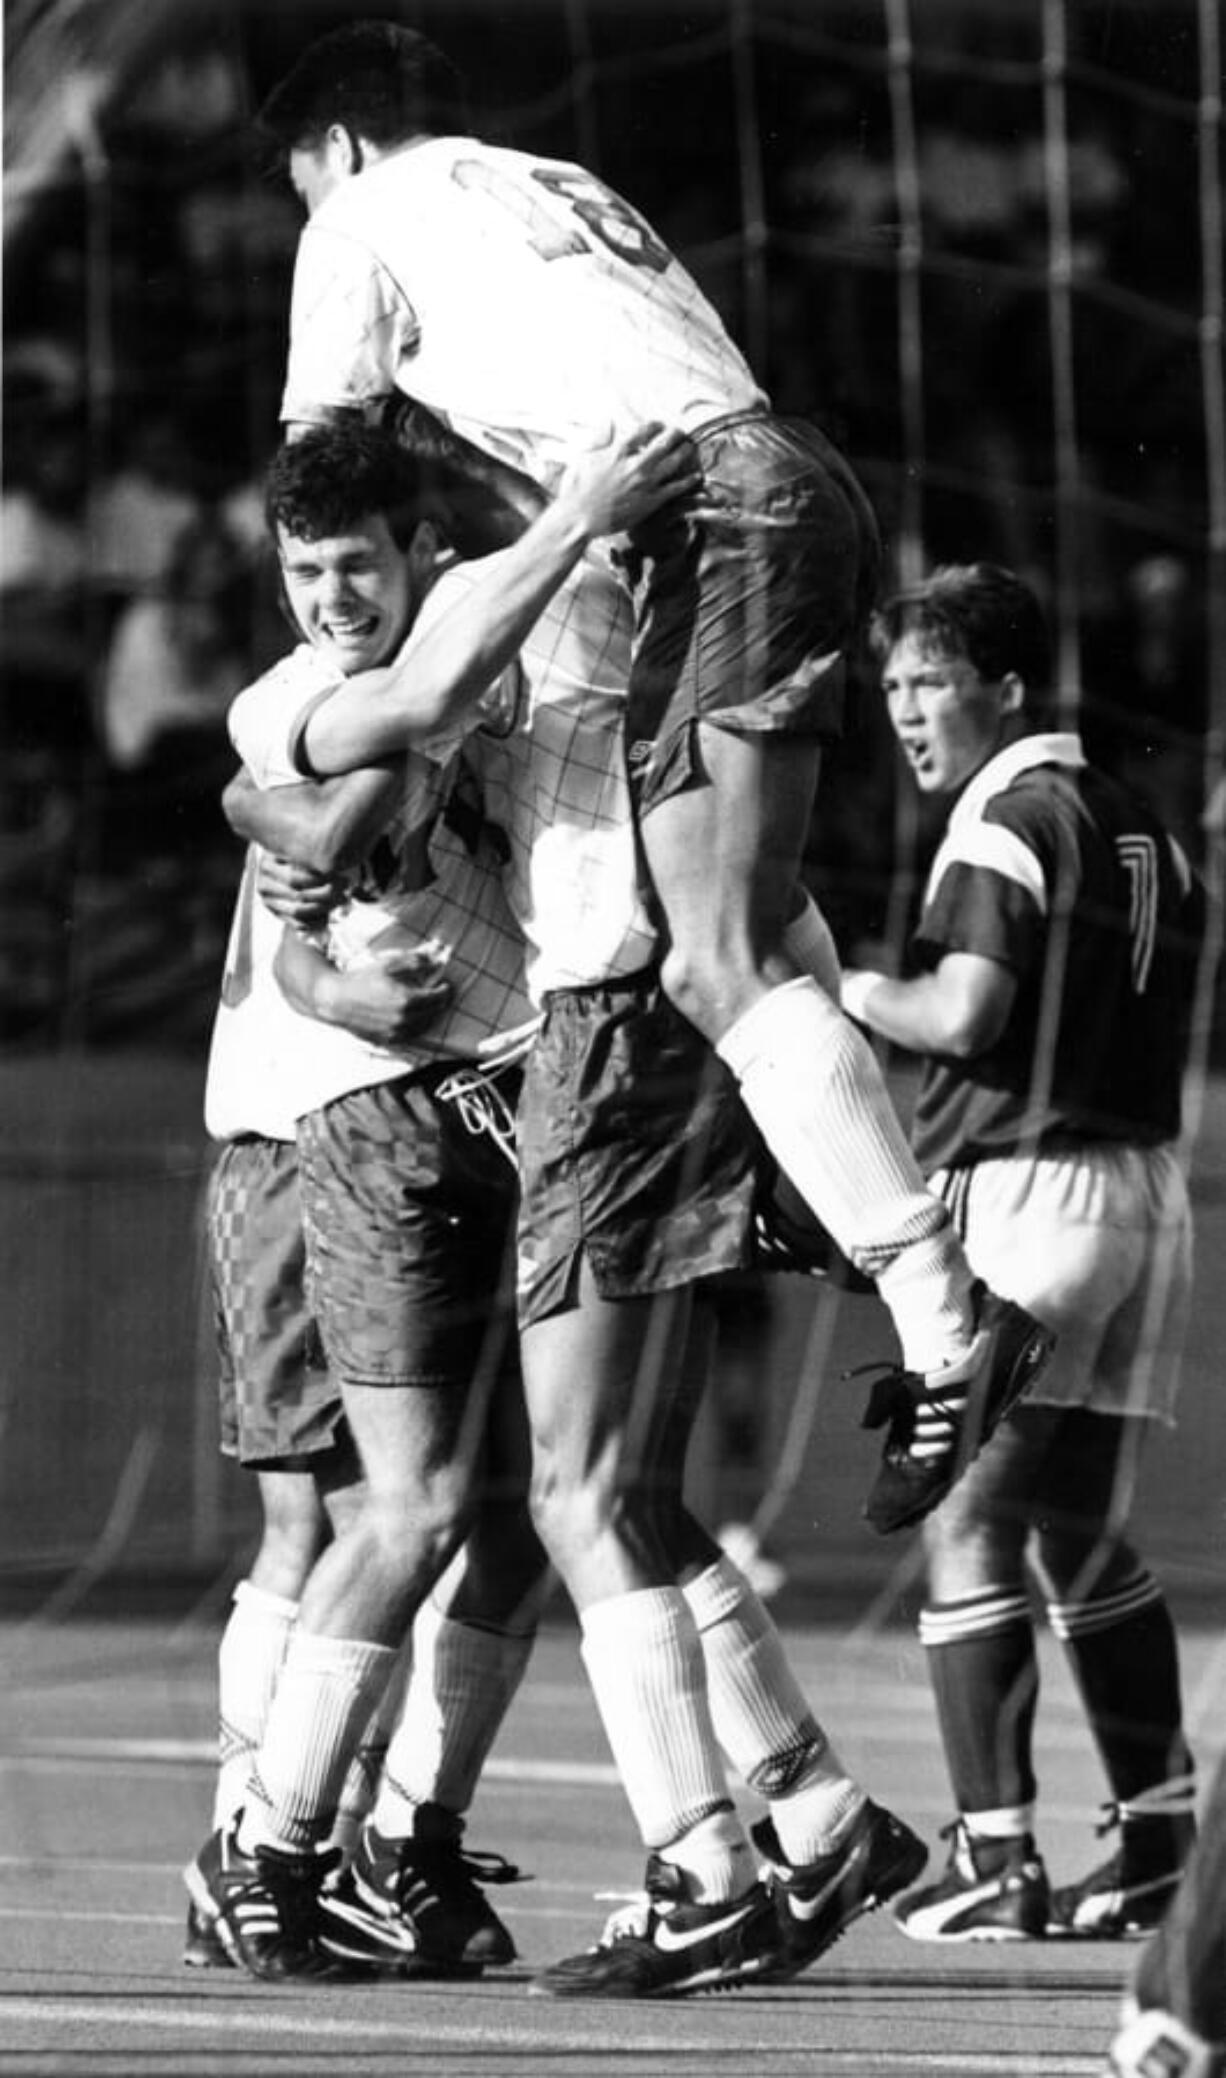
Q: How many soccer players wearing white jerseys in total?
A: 4